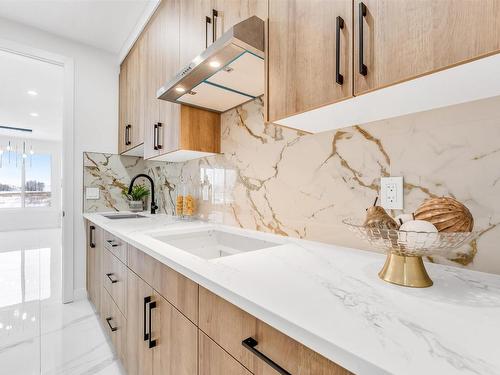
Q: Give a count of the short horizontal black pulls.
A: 3